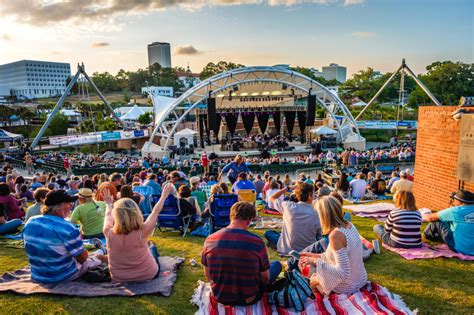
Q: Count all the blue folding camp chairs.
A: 2